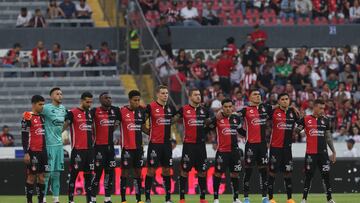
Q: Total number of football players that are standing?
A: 11